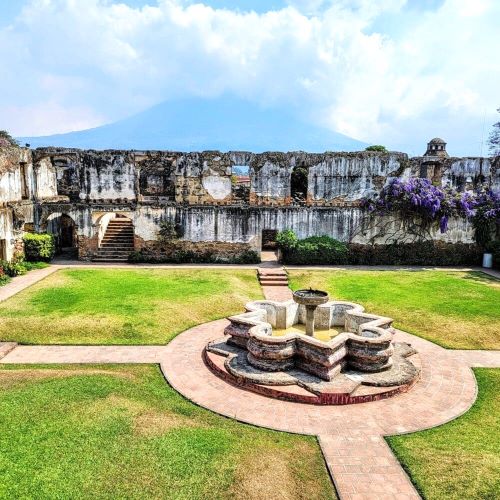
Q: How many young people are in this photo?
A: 0